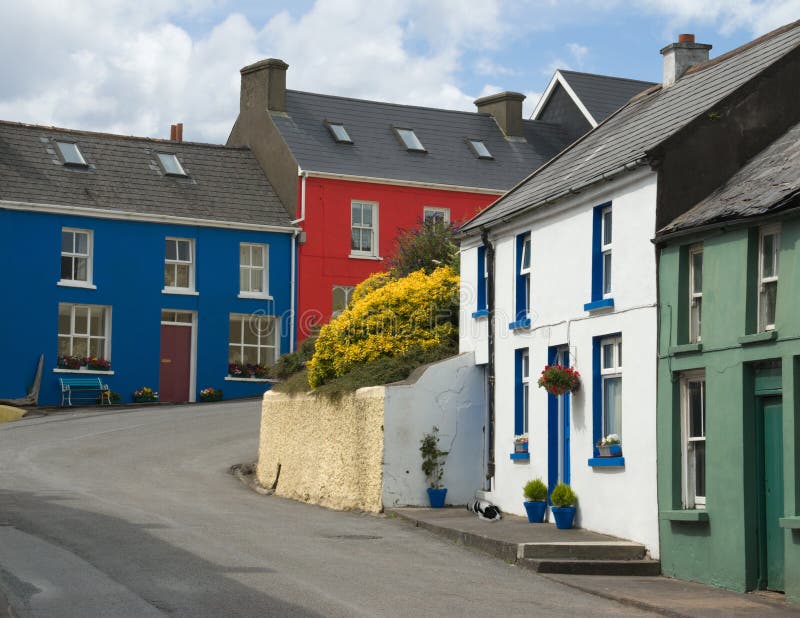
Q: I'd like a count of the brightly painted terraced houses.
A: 4